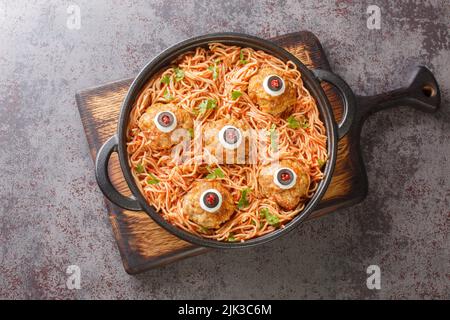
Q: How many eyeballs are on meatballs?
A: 5